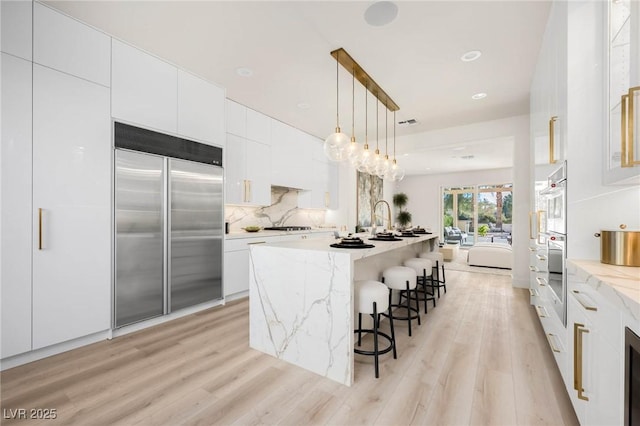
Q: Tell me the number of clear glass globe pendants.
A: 6